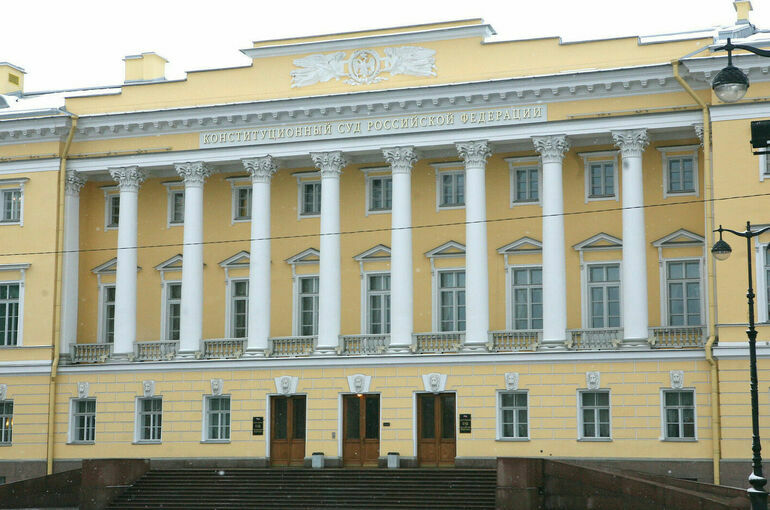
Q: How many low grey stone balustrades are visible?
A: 9